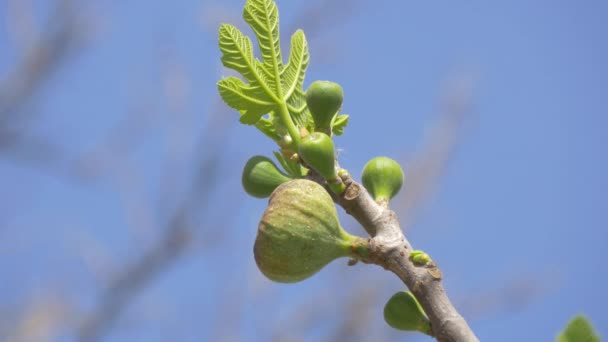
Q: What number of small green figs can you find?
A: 5